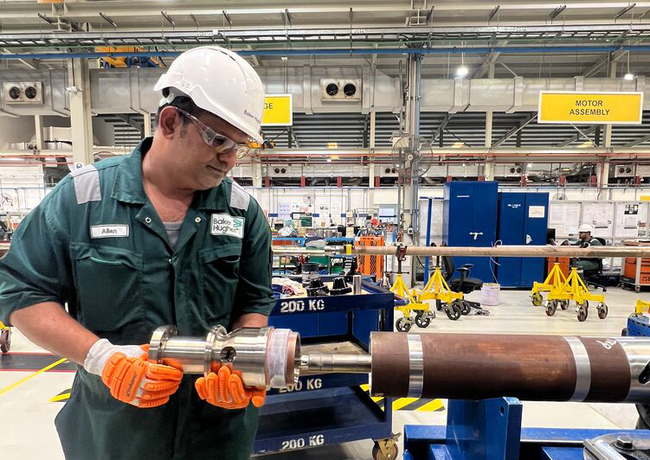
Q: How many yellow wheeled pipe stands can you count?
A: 4